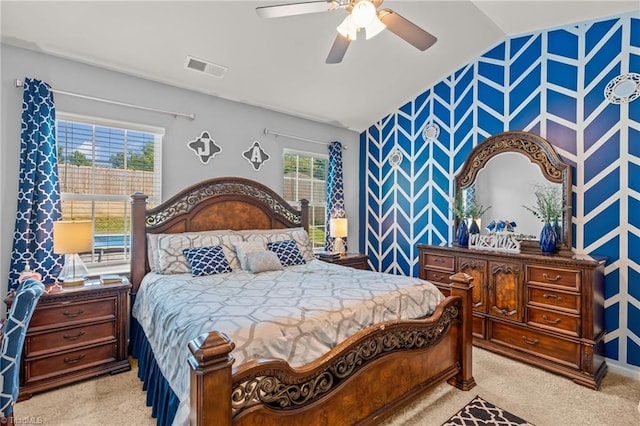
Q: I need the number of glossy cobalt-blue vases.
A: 2